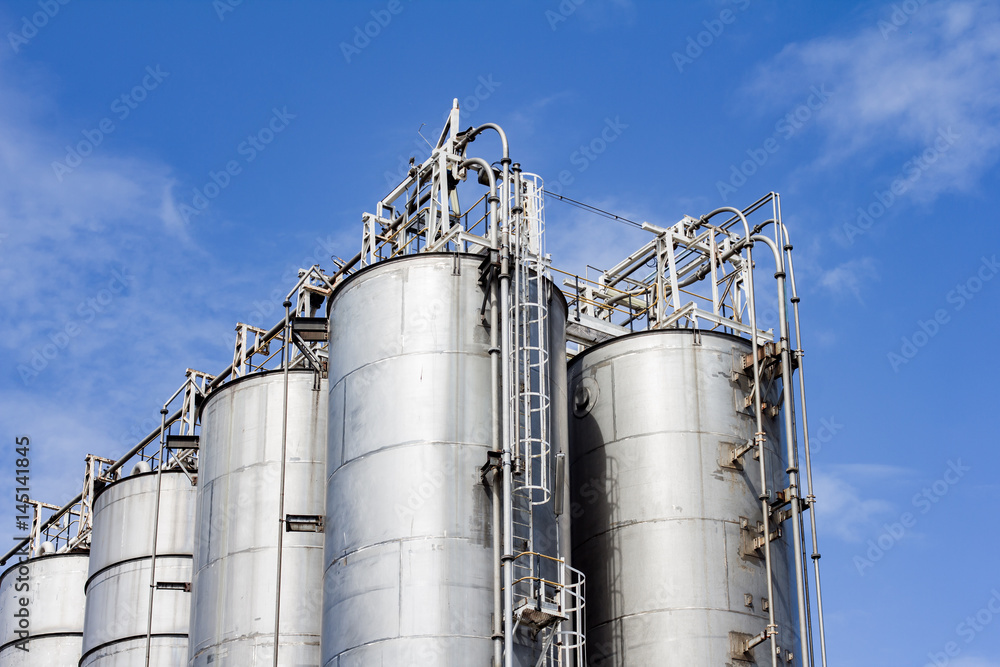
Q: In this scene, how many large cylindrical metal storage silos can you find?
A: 5